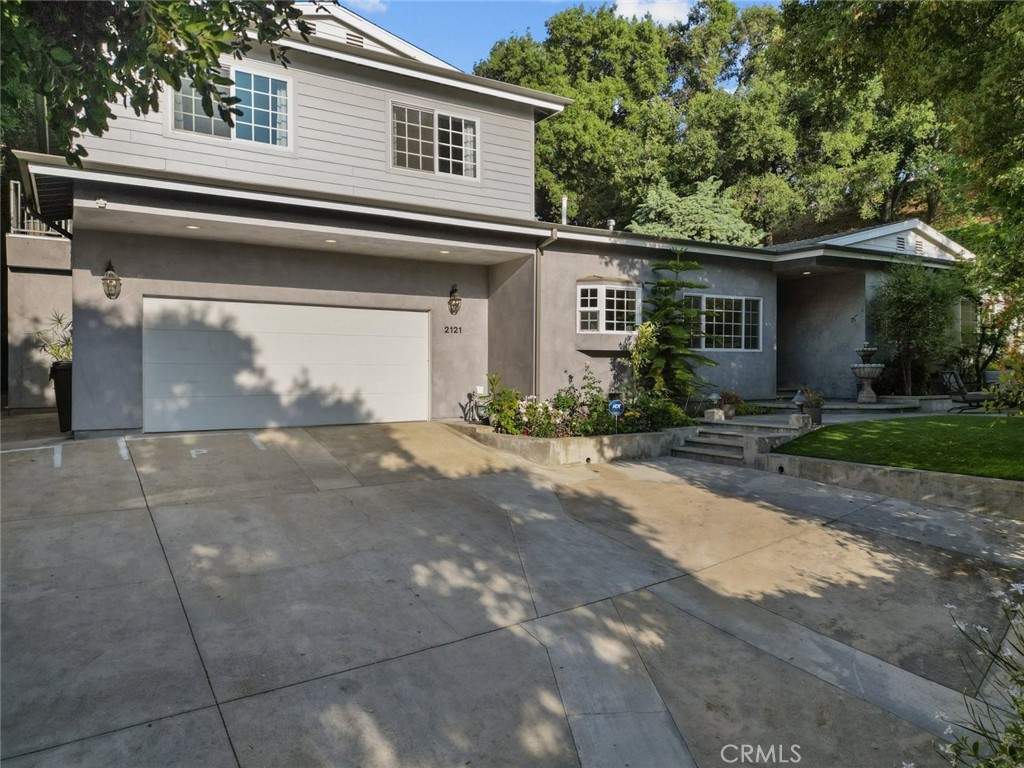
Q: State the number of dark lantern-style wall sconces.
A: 2